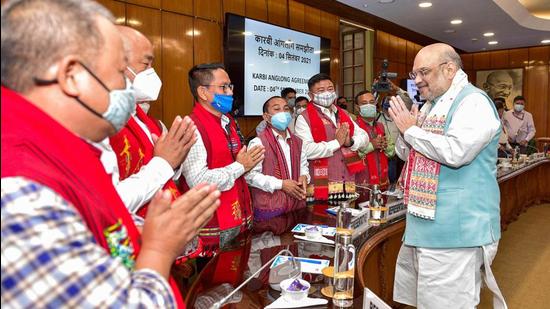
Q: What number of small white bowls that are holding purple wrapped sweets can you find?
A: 2